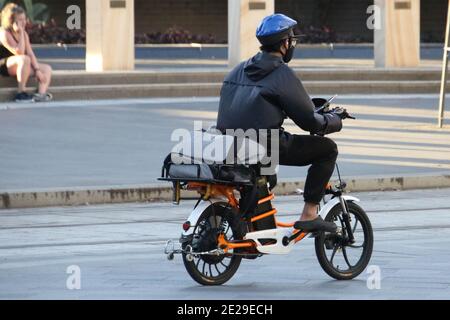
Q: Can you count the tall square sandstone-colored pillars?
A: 3